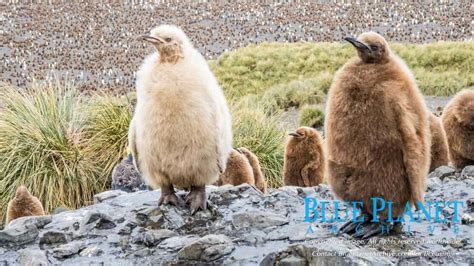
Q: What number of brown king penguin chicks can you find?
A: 7